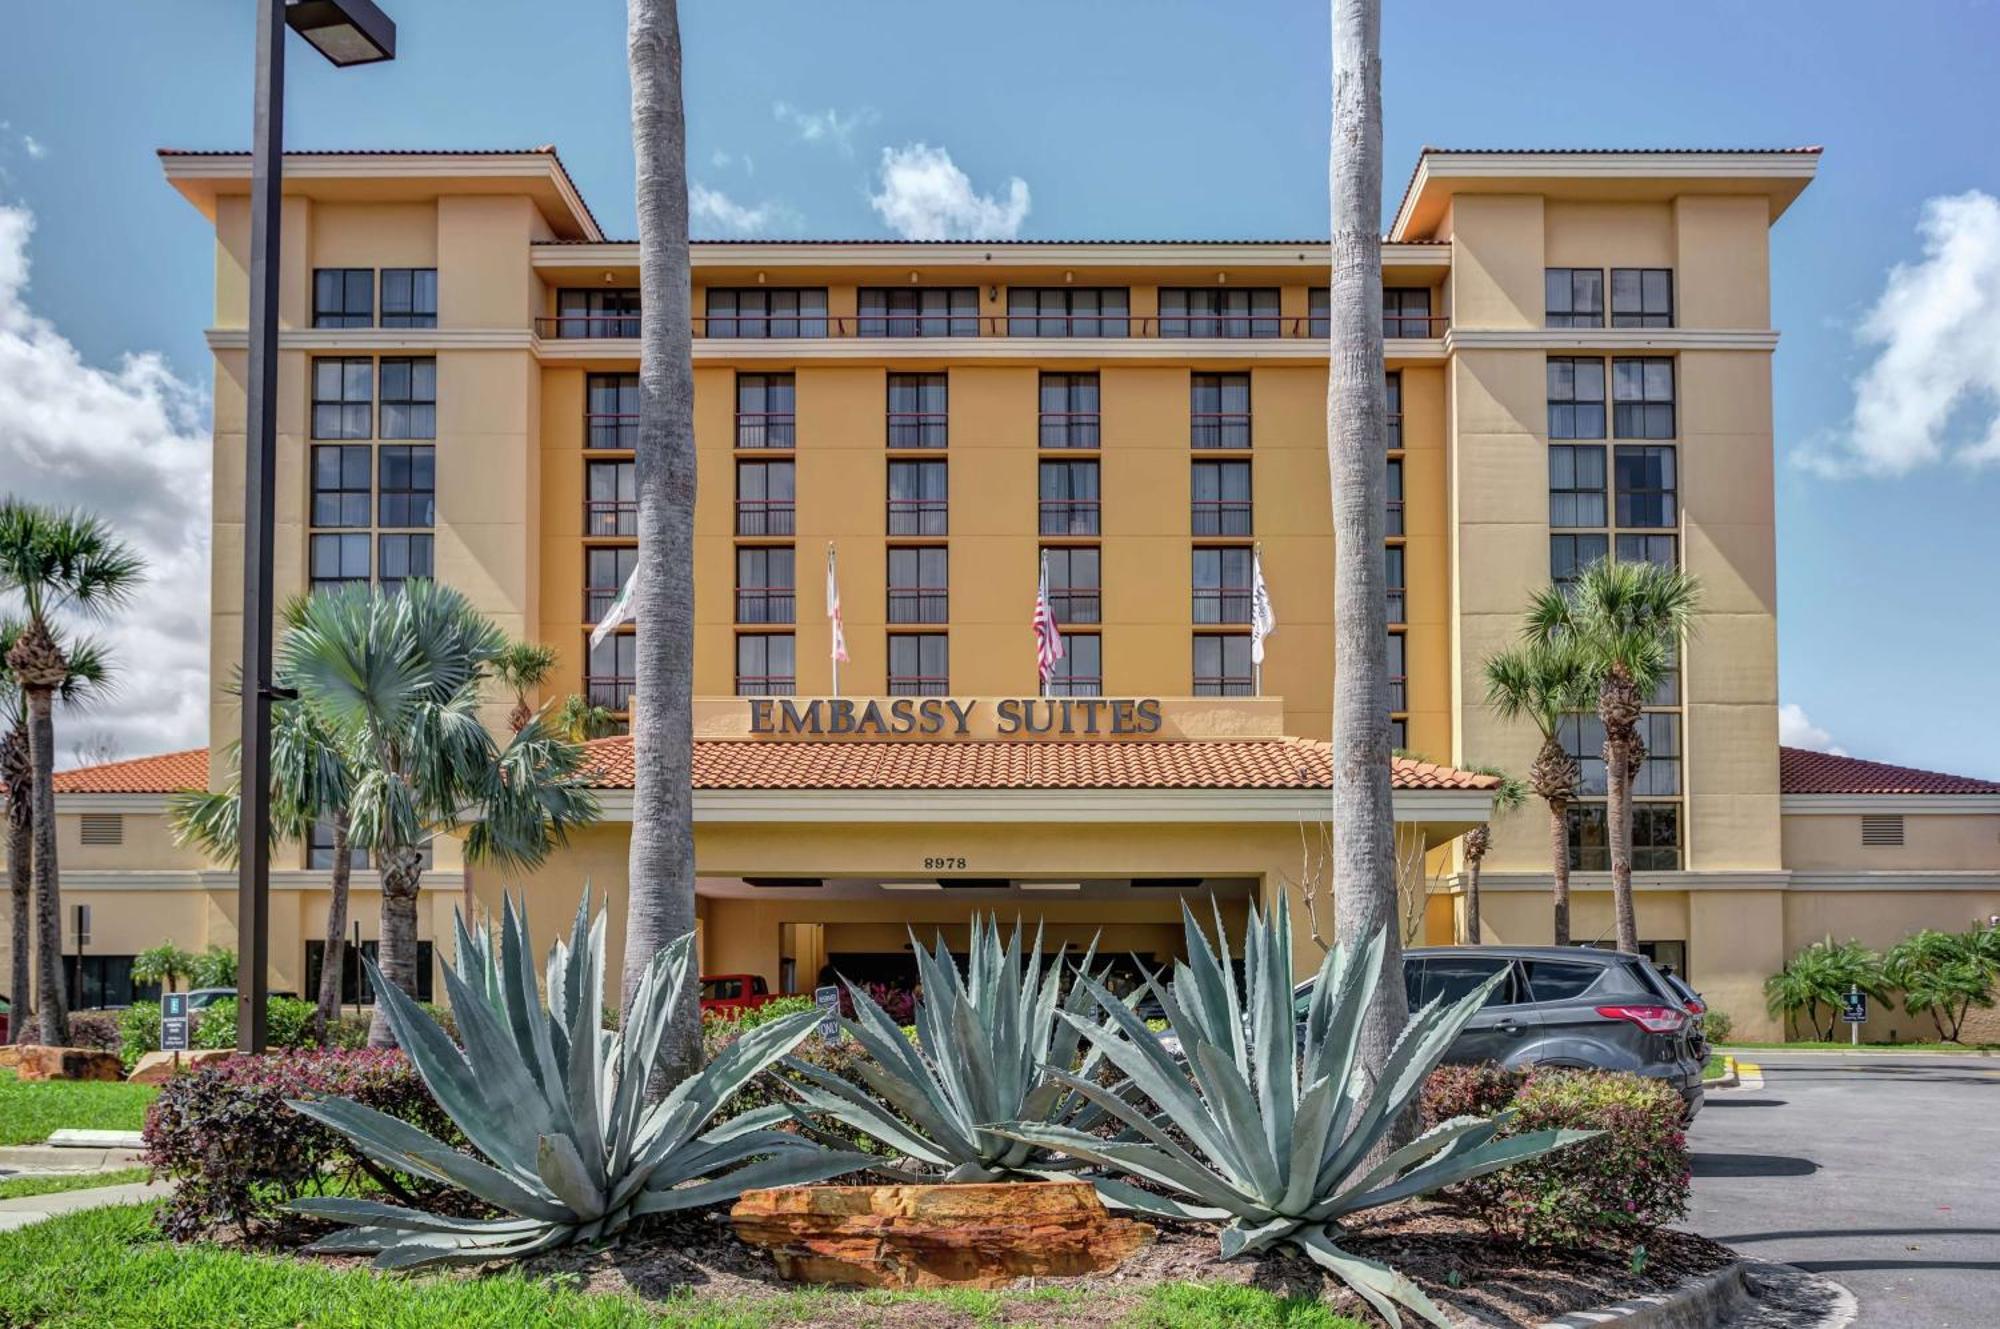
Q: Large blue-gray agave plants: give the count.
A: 3